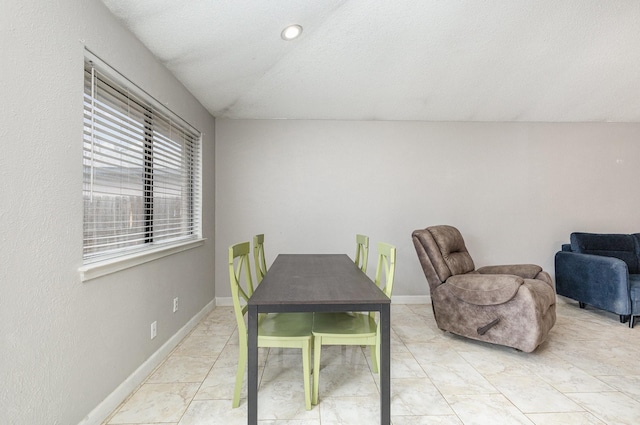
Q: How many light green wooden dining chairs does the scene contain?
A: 4